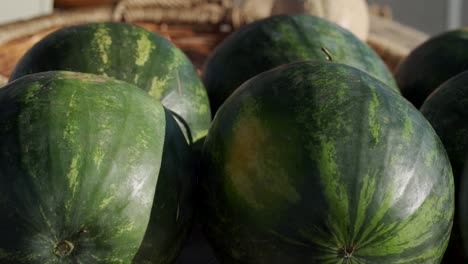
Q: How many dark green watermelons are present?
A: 6